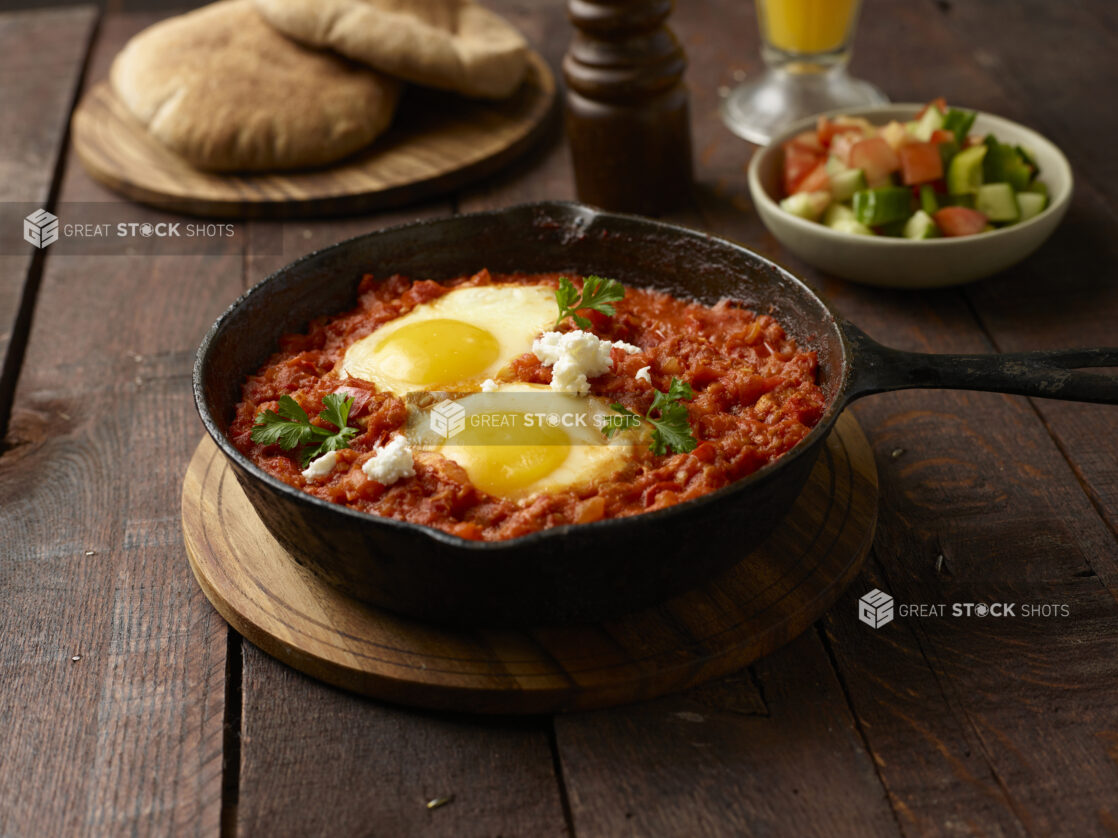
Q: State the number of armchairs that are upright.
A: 0